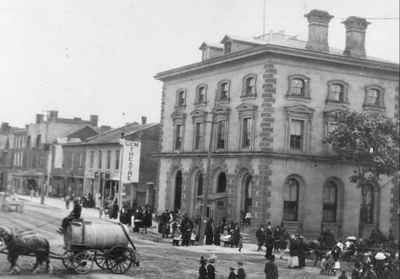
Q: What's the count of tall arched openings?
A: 7